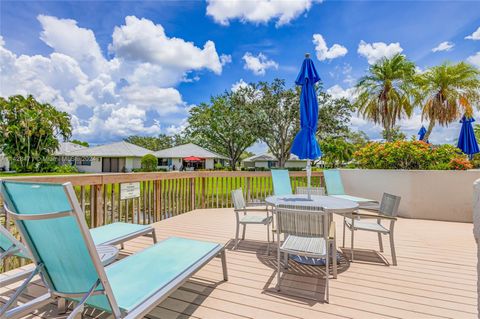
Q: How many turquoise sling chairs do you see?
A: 4